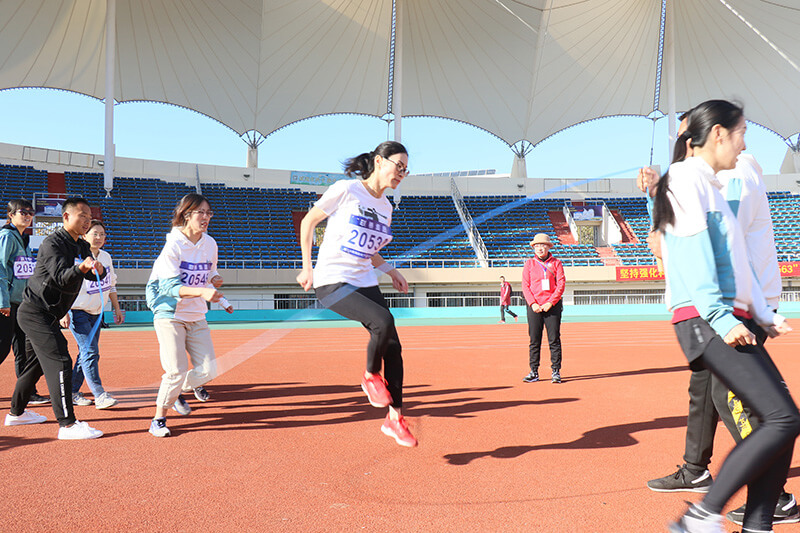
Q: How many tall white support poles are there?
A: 3